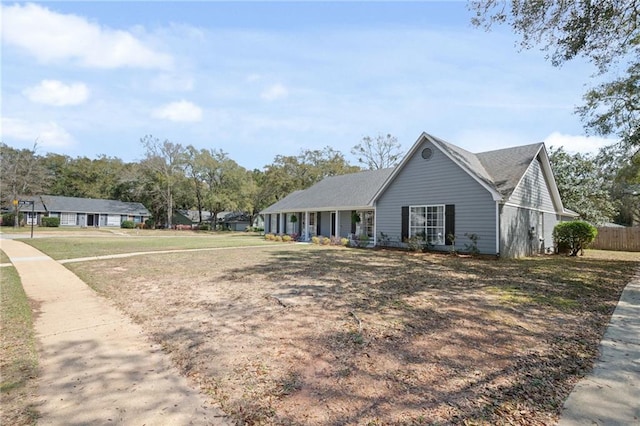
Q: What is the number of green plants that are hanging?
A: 2